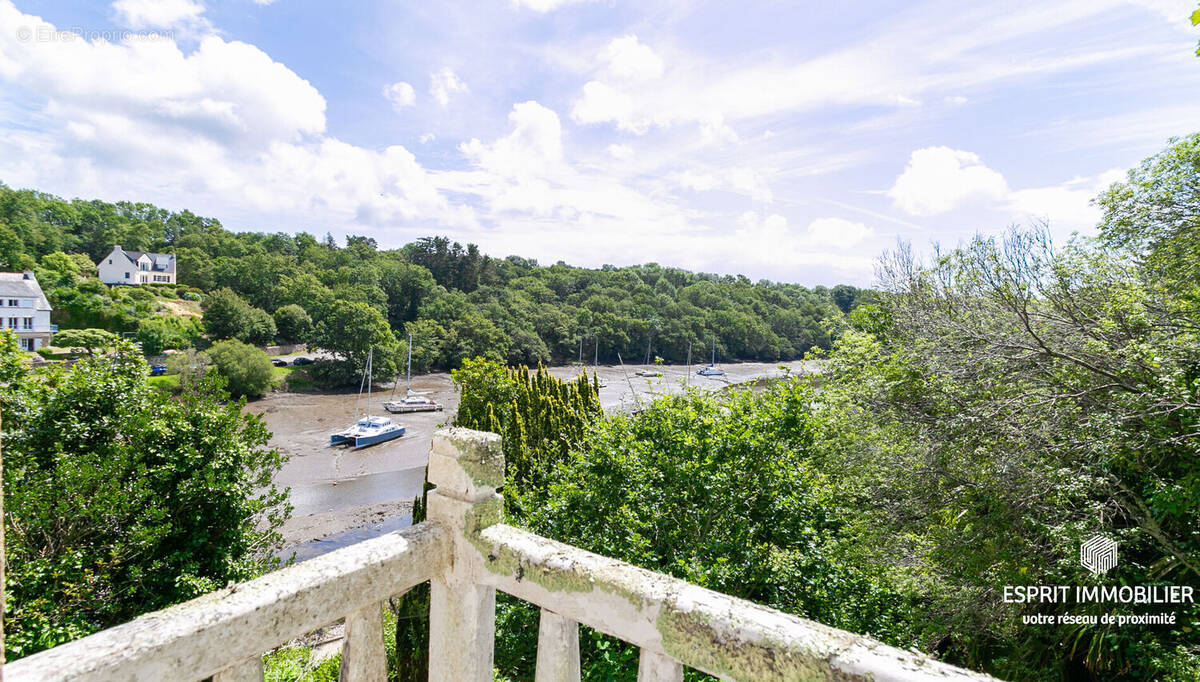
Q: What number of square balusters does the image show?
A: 4